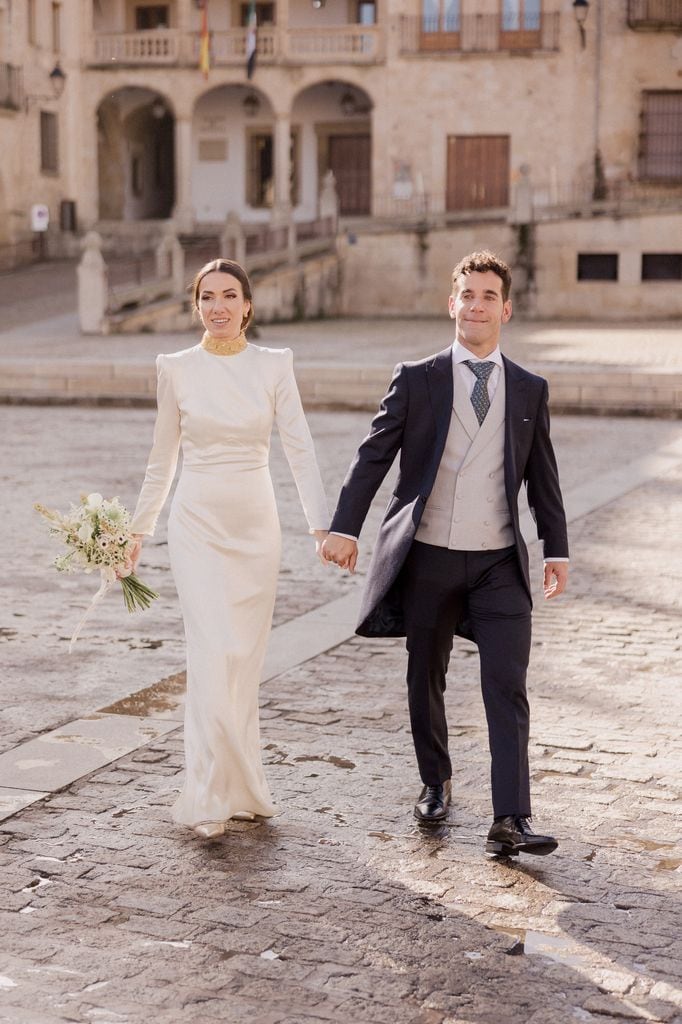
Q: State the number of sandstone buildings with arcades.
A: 1